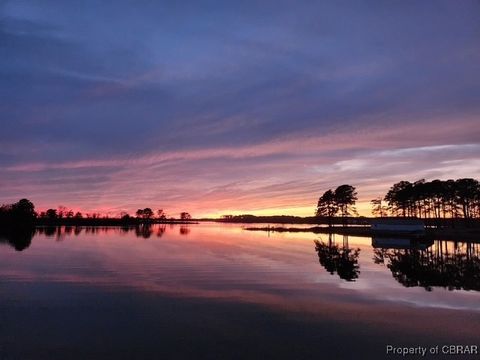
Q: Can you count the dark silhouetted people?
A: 0